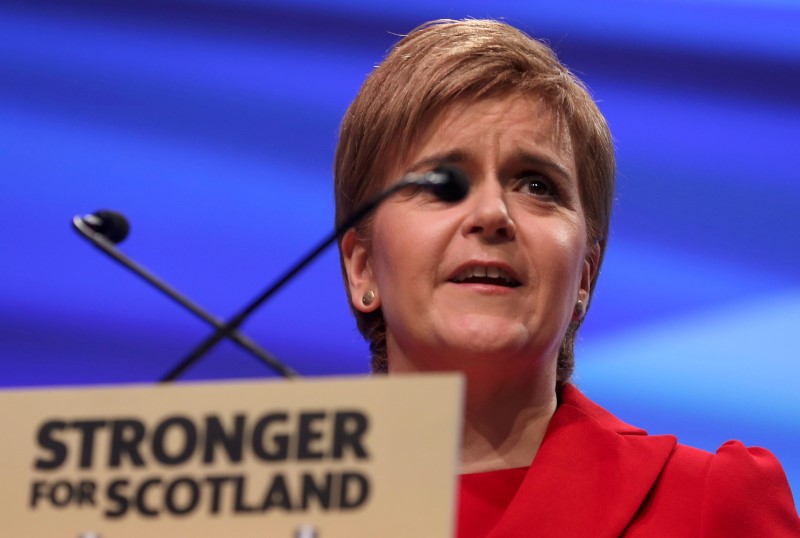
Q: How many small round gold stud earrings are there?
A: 2